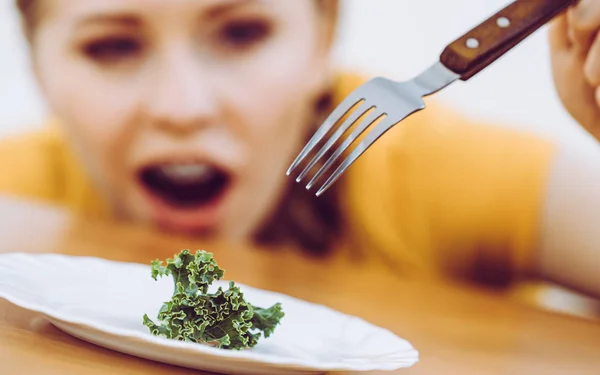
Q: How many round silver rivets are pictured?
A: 2